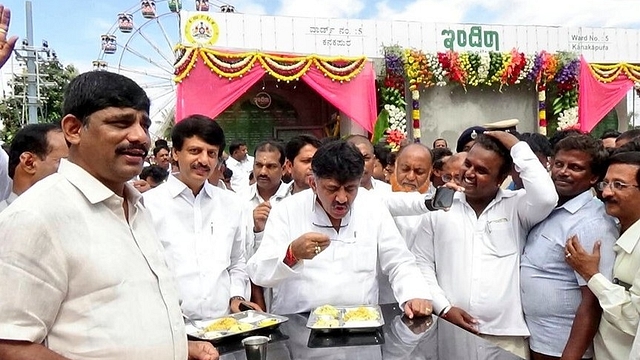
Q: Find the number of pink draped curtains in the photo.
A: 3